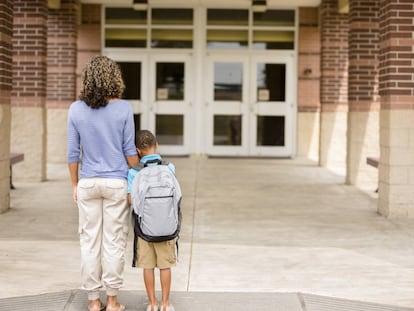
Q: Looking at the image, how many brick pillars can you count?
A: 6